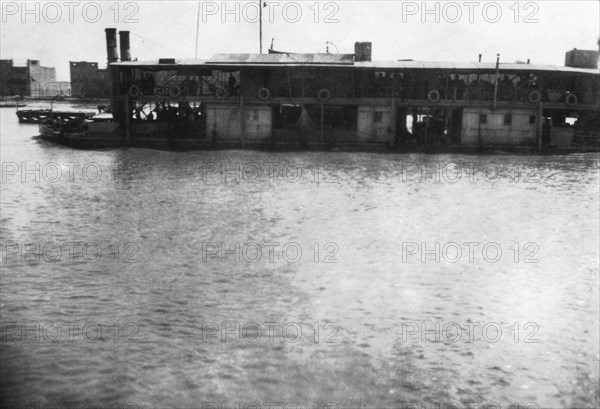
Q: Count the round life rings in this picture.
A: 8